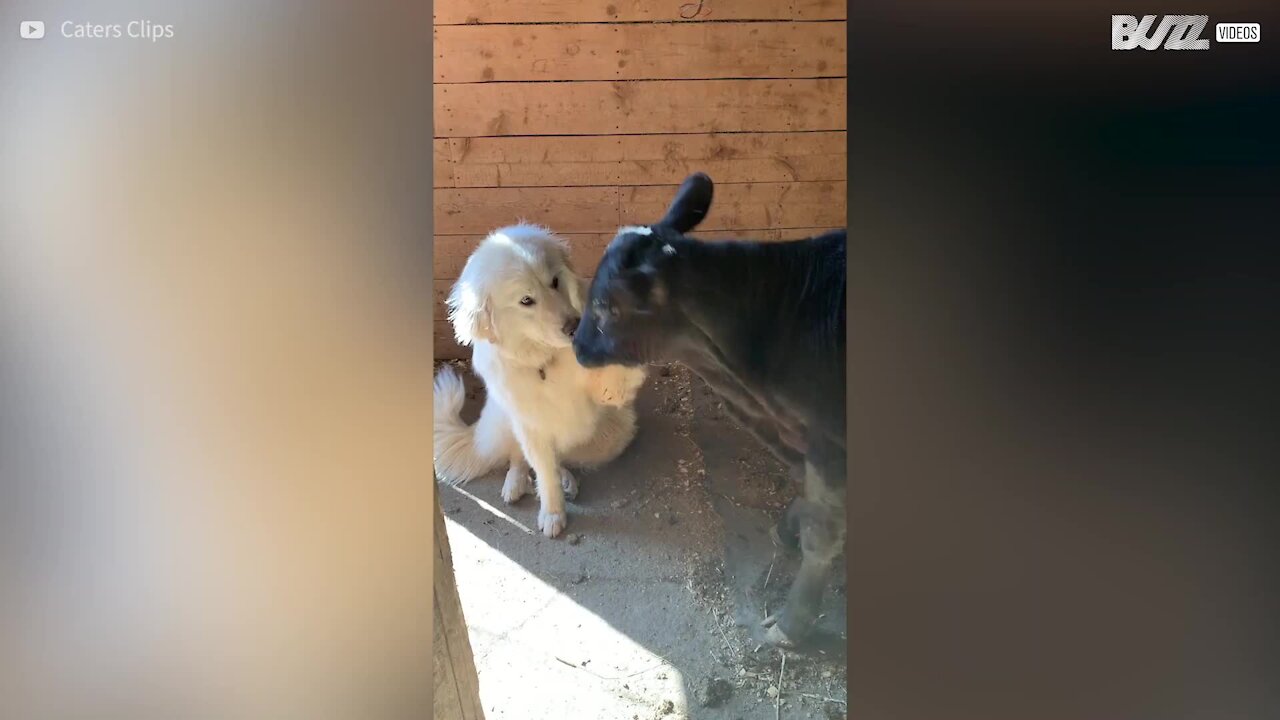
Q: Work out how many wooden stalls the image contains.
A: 1